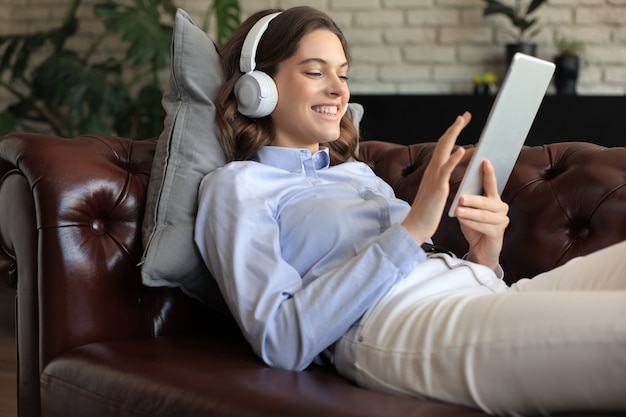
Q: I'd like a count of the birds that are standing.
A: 0